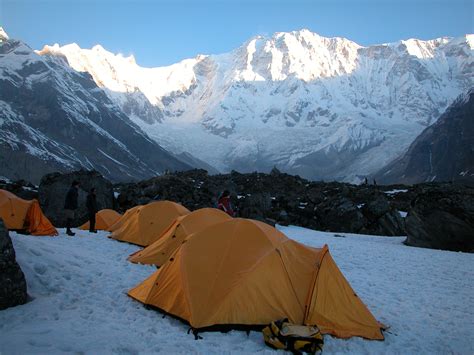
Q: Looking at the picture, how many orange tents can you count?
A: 5